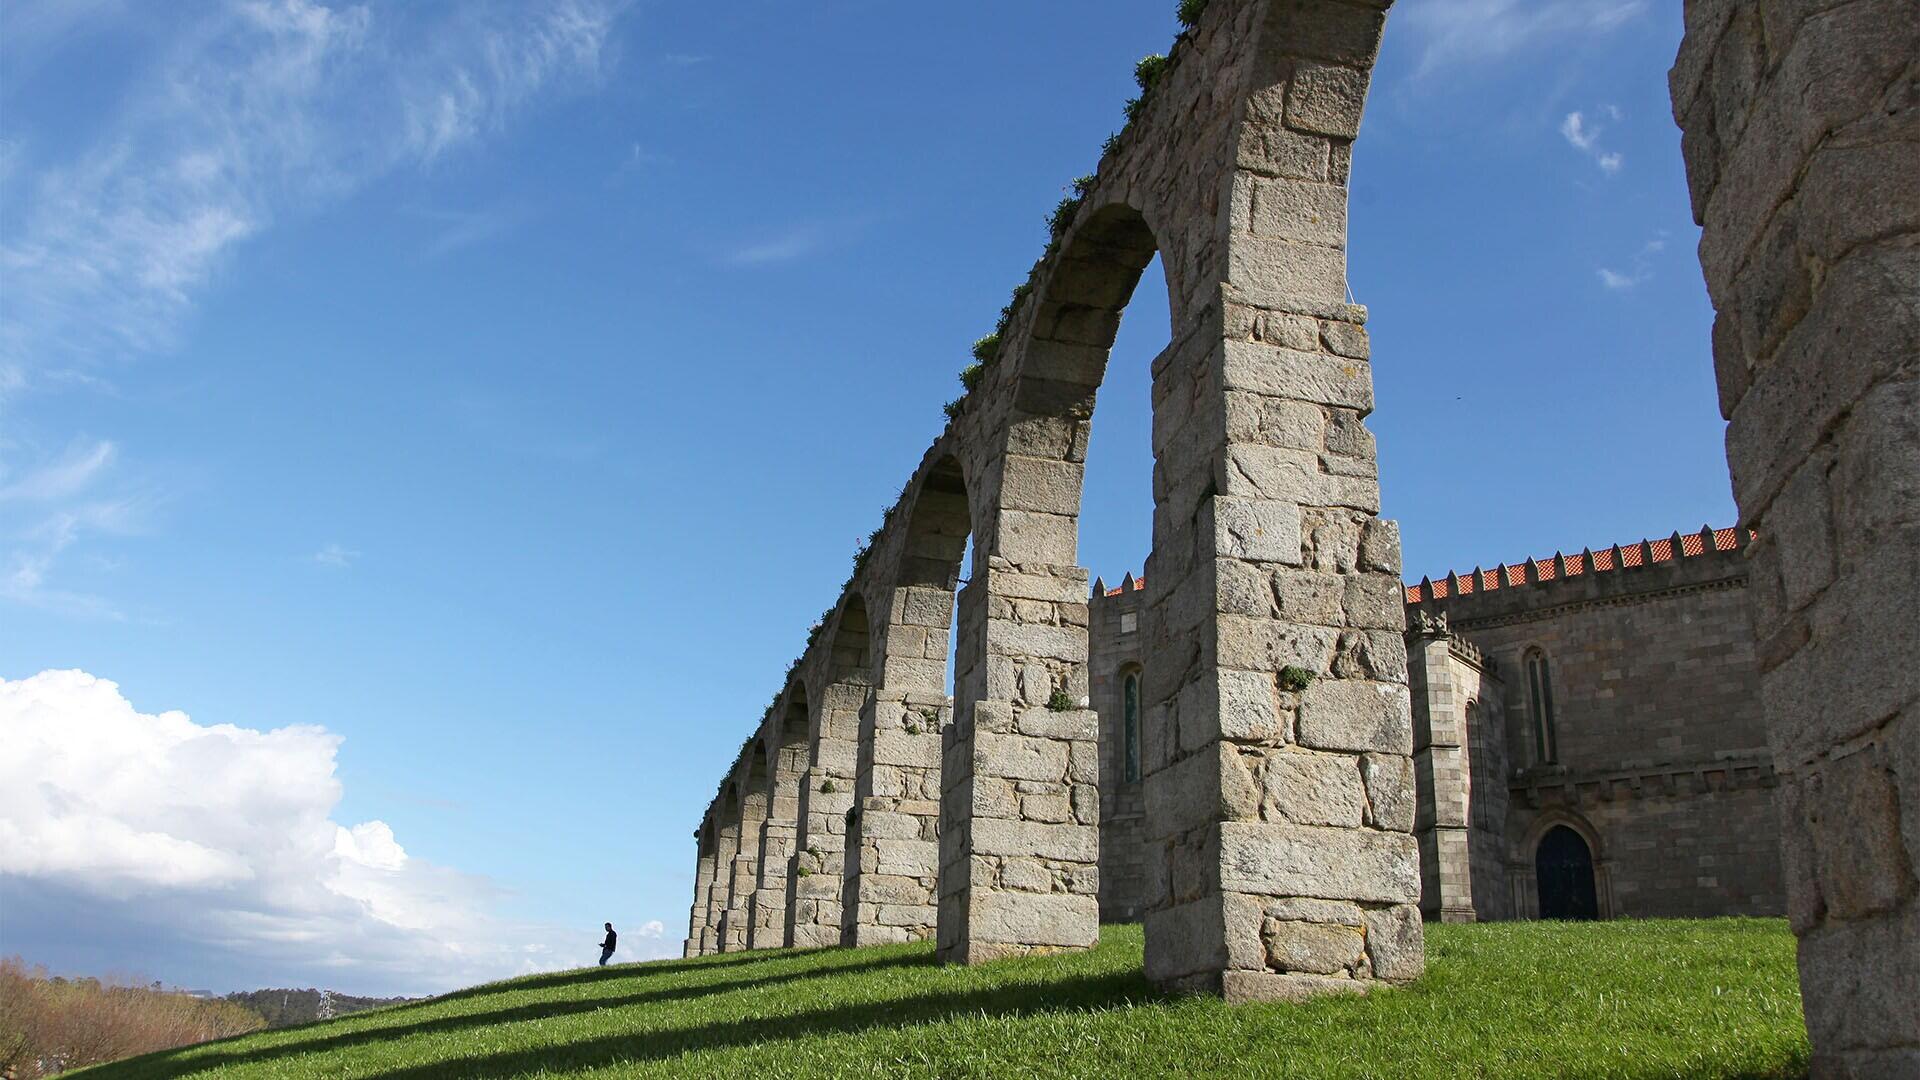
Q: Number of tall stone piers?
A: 9